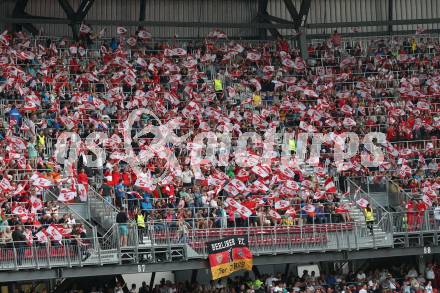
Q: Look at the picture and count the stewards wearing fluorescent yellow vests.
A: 5